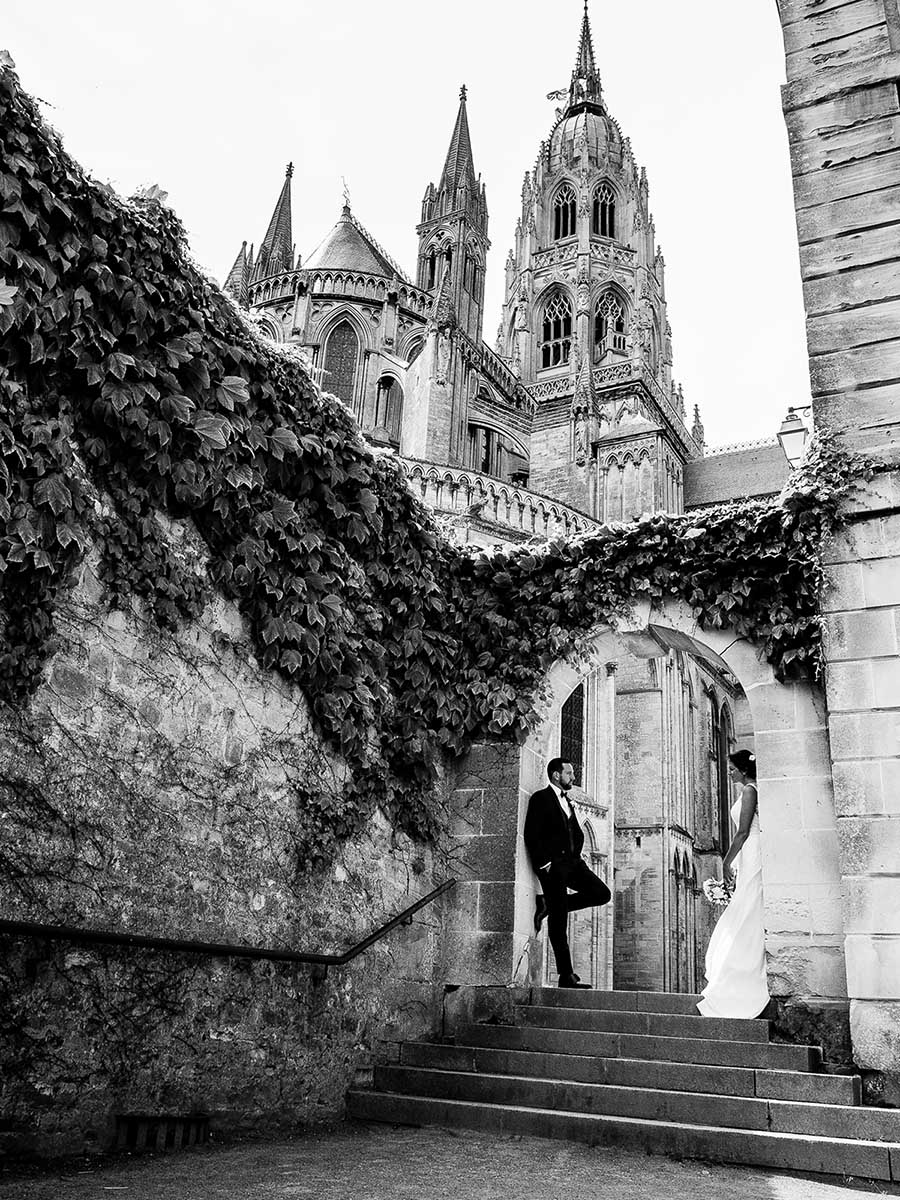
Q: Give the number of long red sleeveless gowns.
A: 0